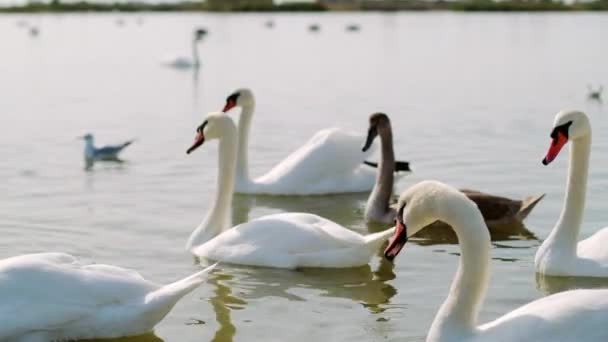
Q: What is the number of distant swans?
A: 1